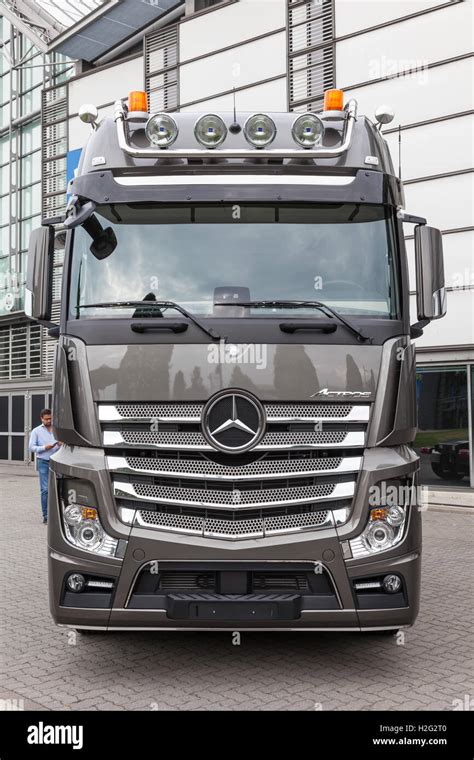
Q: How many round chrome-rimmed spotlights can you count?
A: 4